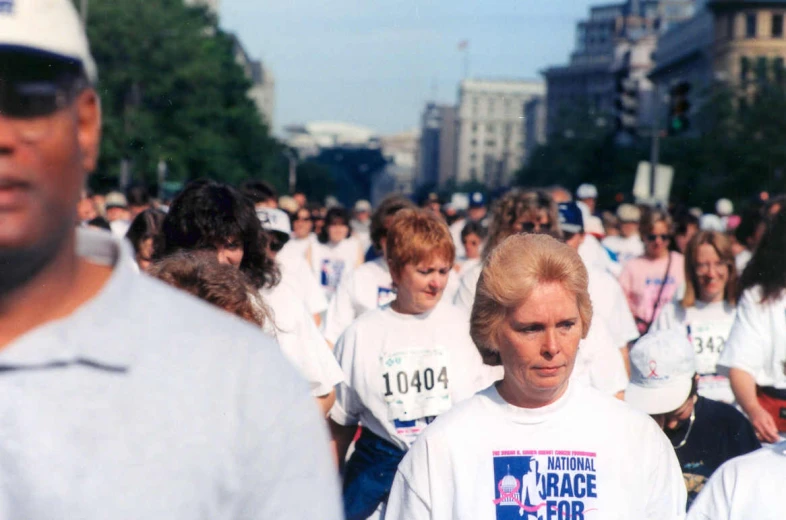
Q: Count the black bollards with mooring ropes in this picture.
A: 0